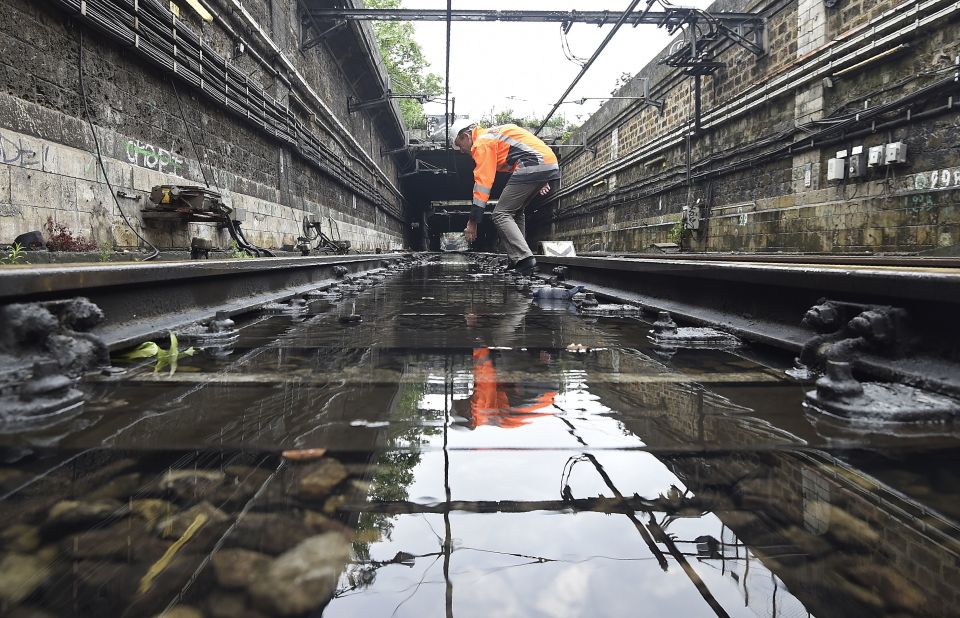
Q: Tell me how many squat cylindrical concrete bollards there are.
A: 0